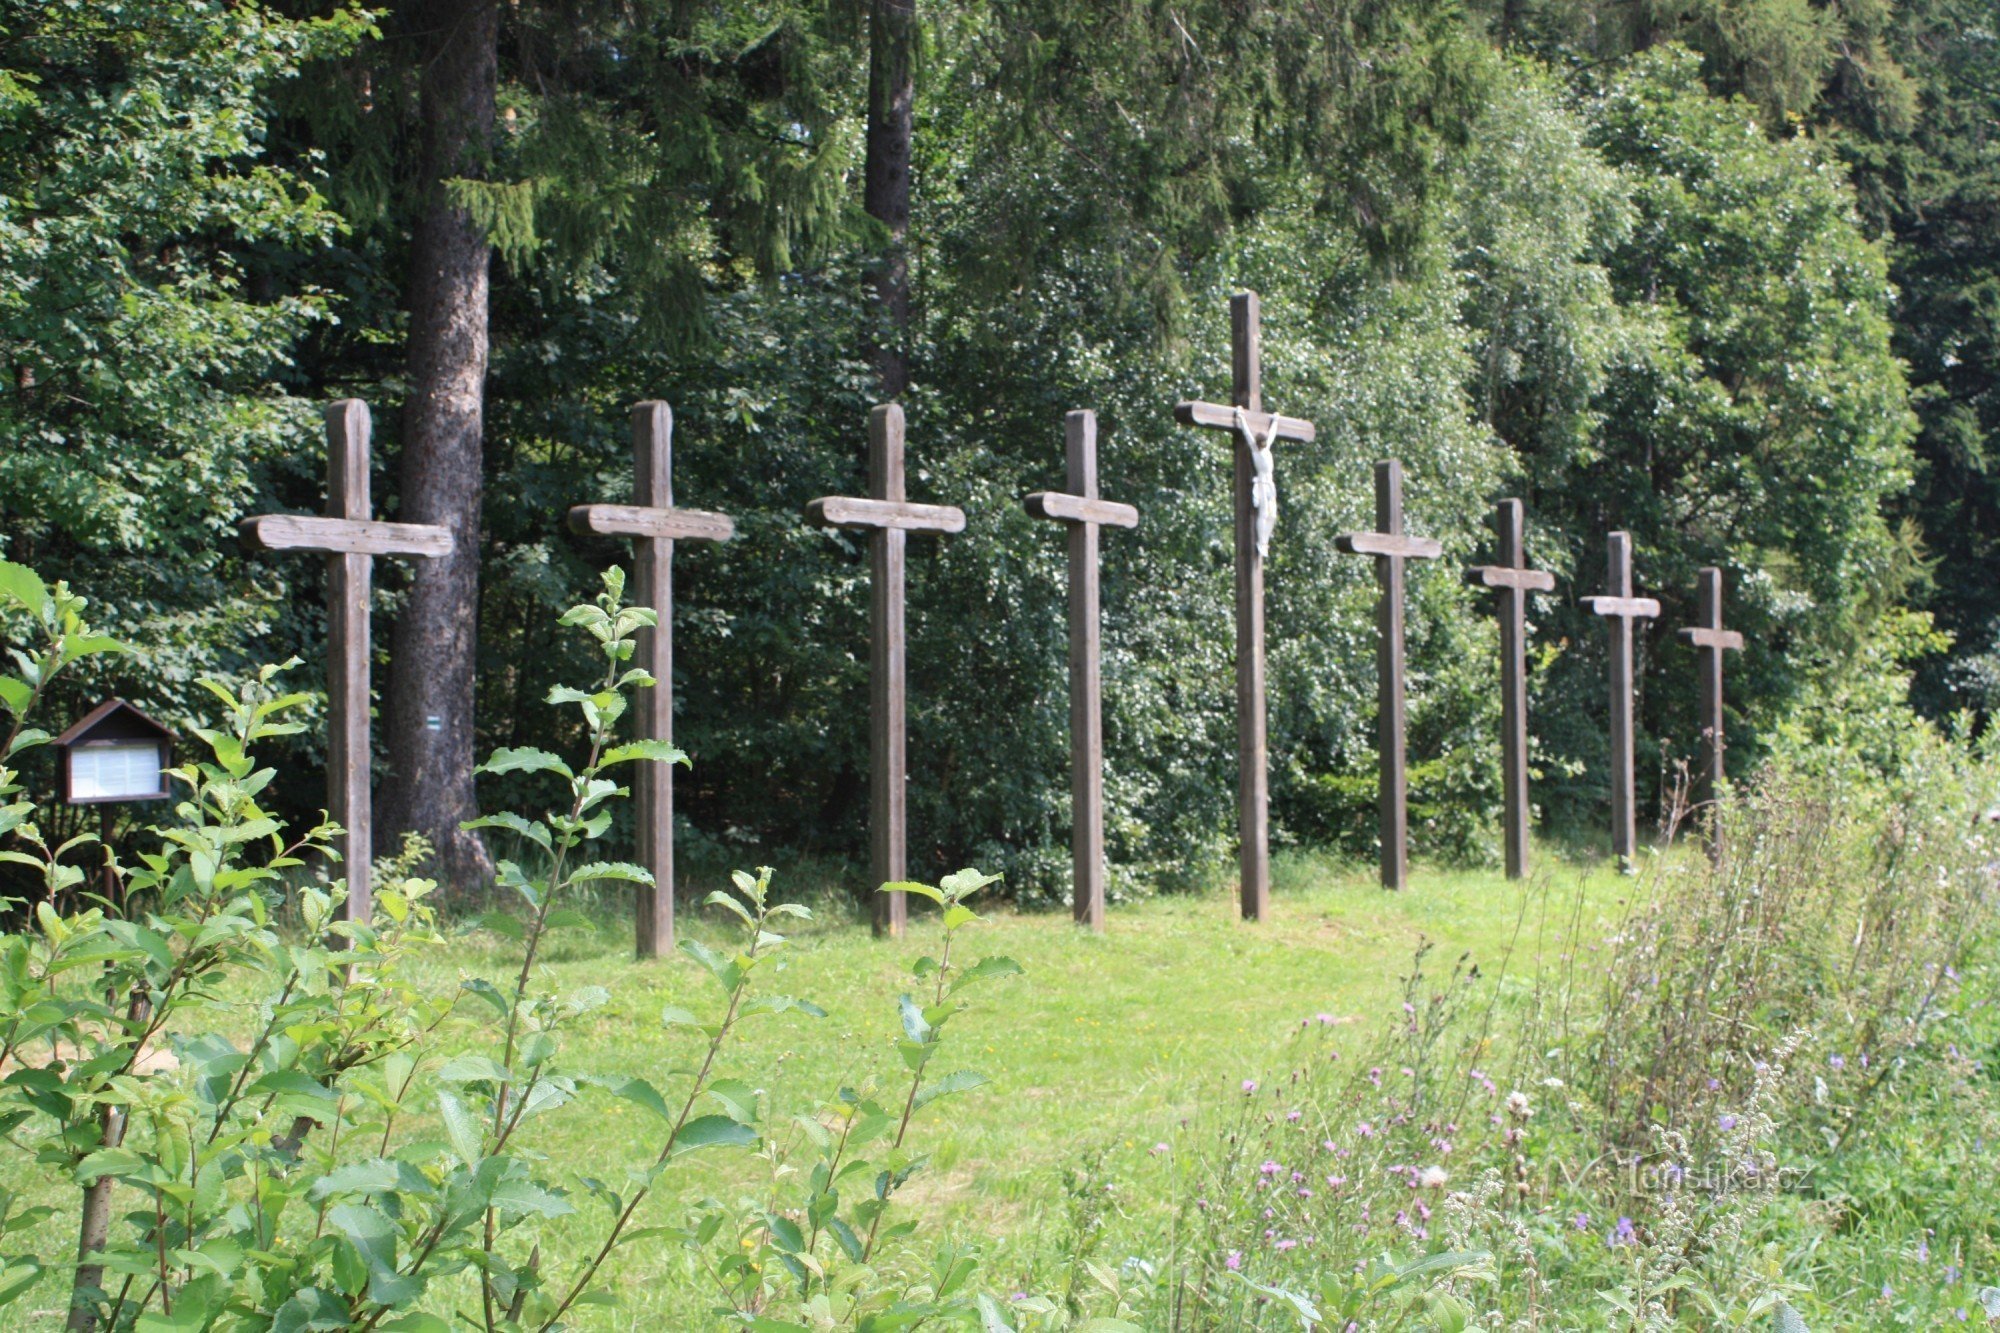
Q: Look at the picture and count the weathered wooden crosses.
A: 9